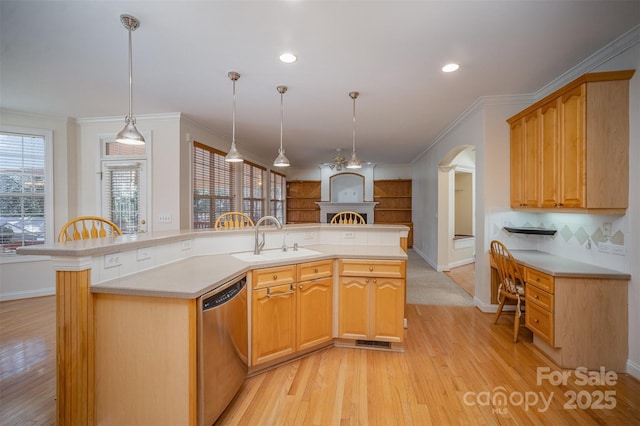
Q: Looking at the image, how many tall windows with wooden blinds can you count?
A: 3